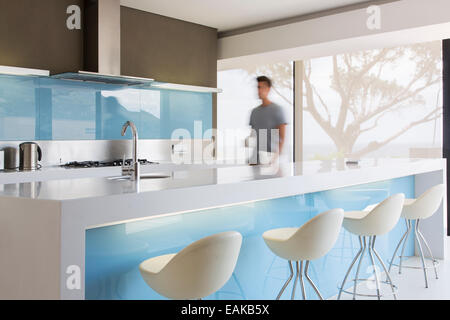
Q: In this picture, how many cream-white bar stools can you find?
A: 4